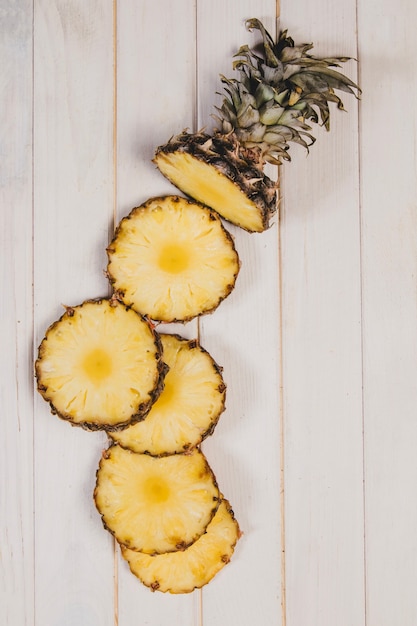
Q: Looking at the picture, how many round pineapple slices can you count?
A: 5